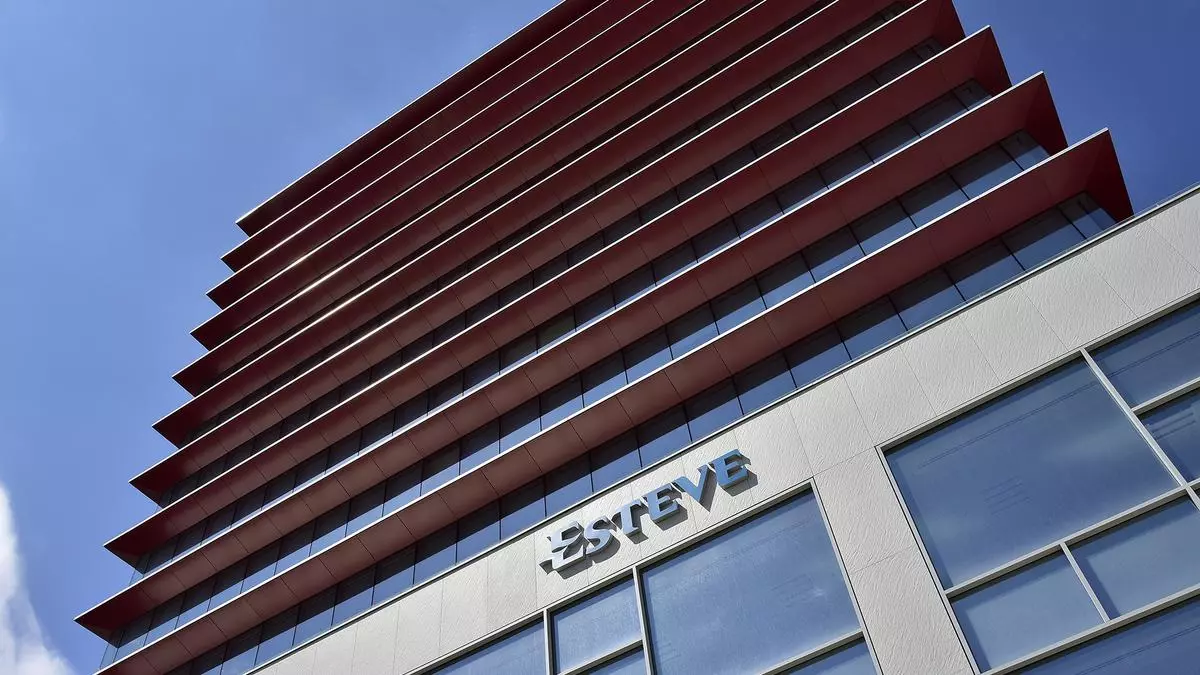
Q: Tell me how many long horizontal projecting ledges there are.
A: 10